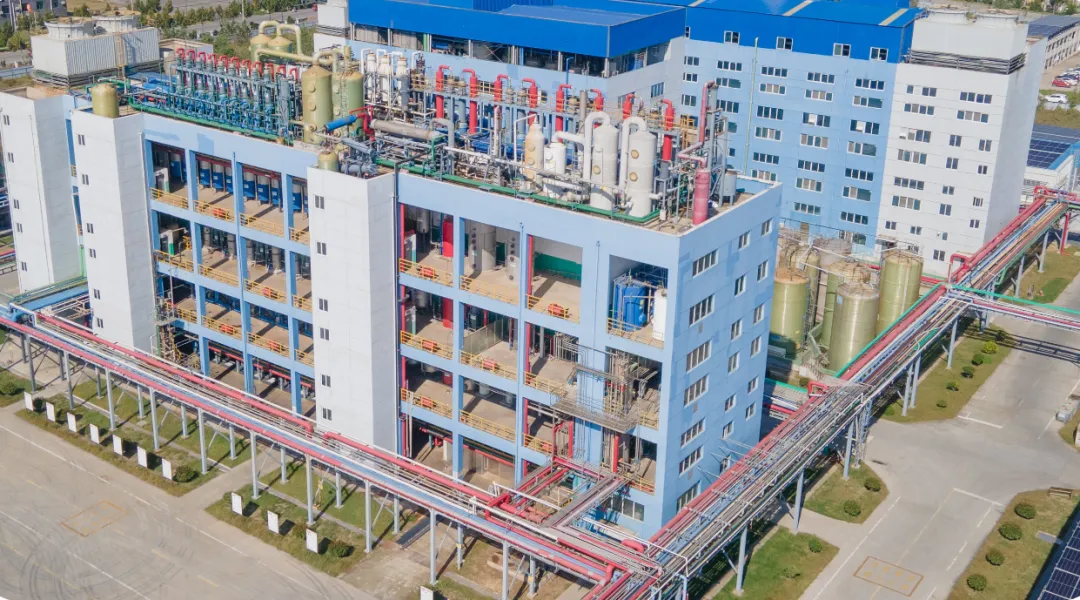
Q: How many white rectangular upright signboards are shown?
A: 11